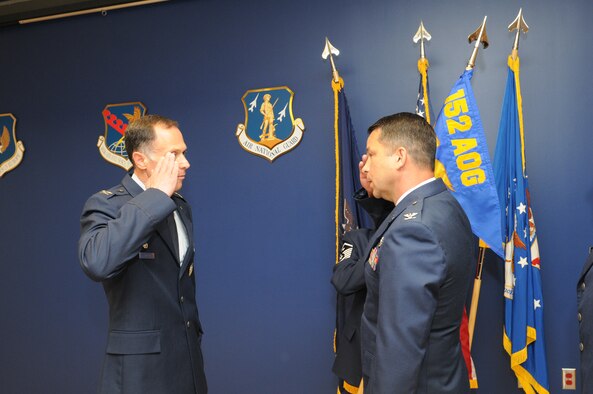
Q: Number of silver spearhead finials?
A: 4